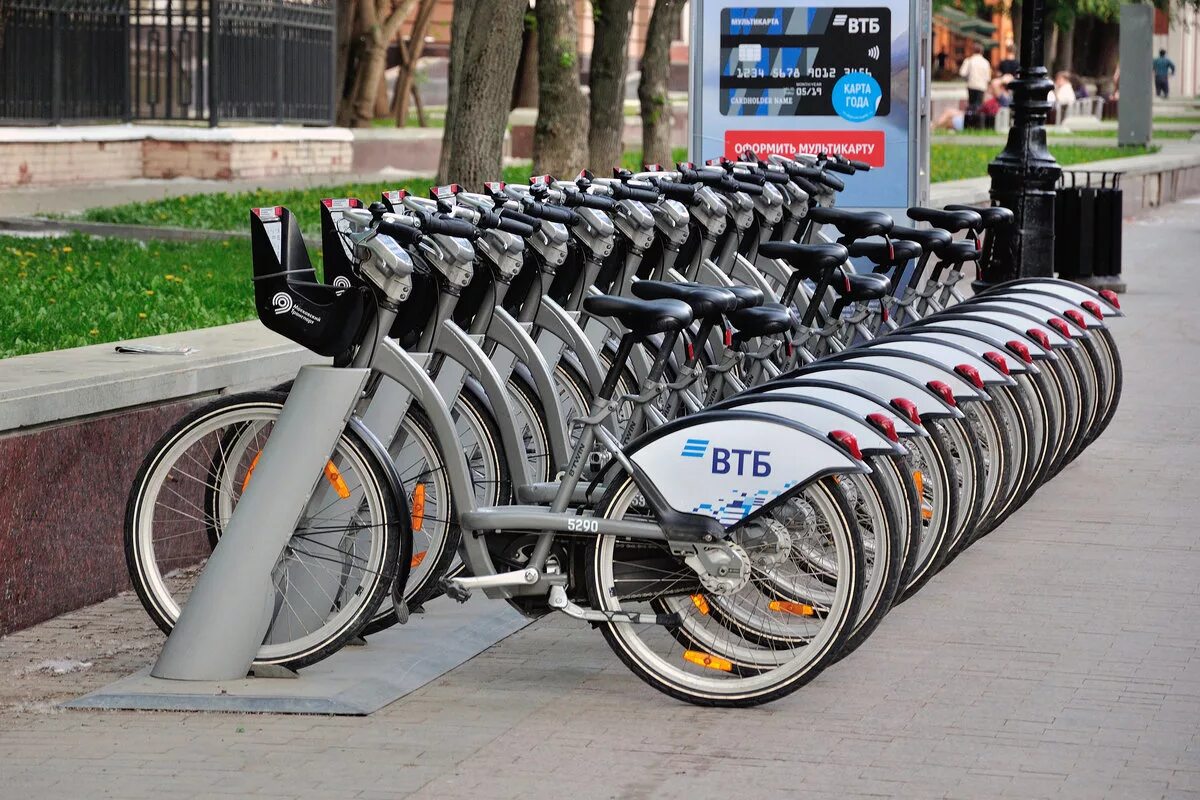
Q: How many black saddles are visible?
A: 12